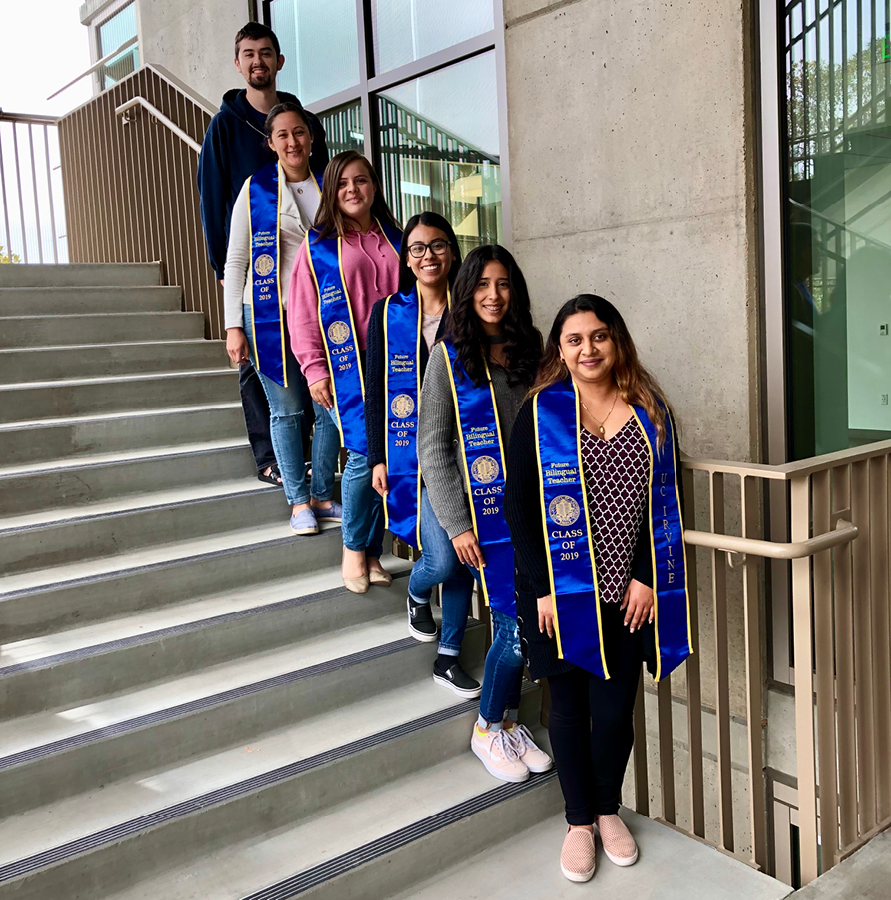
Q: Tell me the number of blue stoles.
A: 5